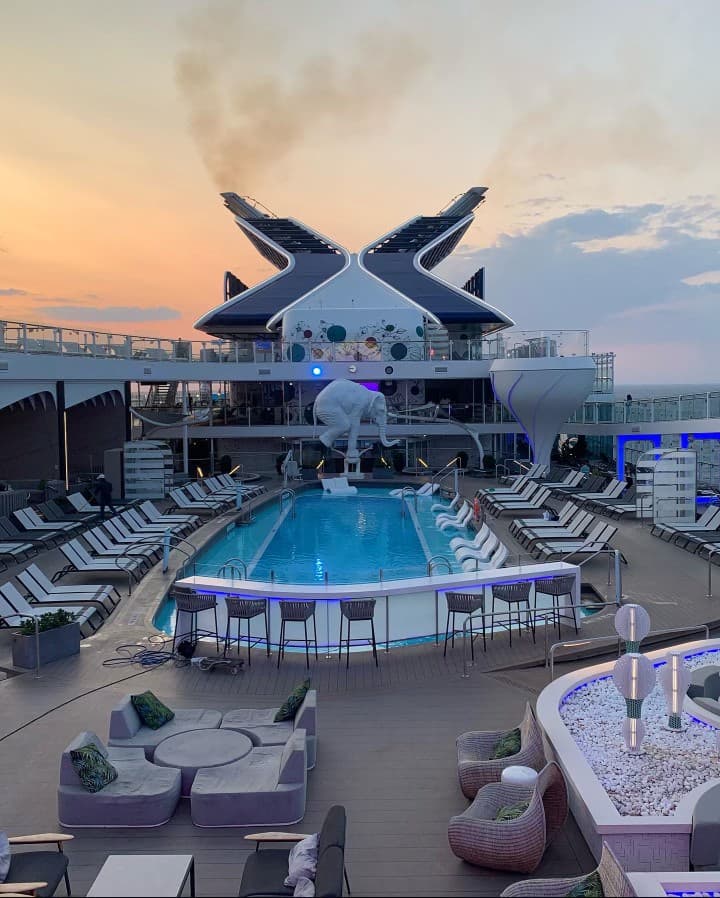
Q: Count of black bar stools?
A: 7